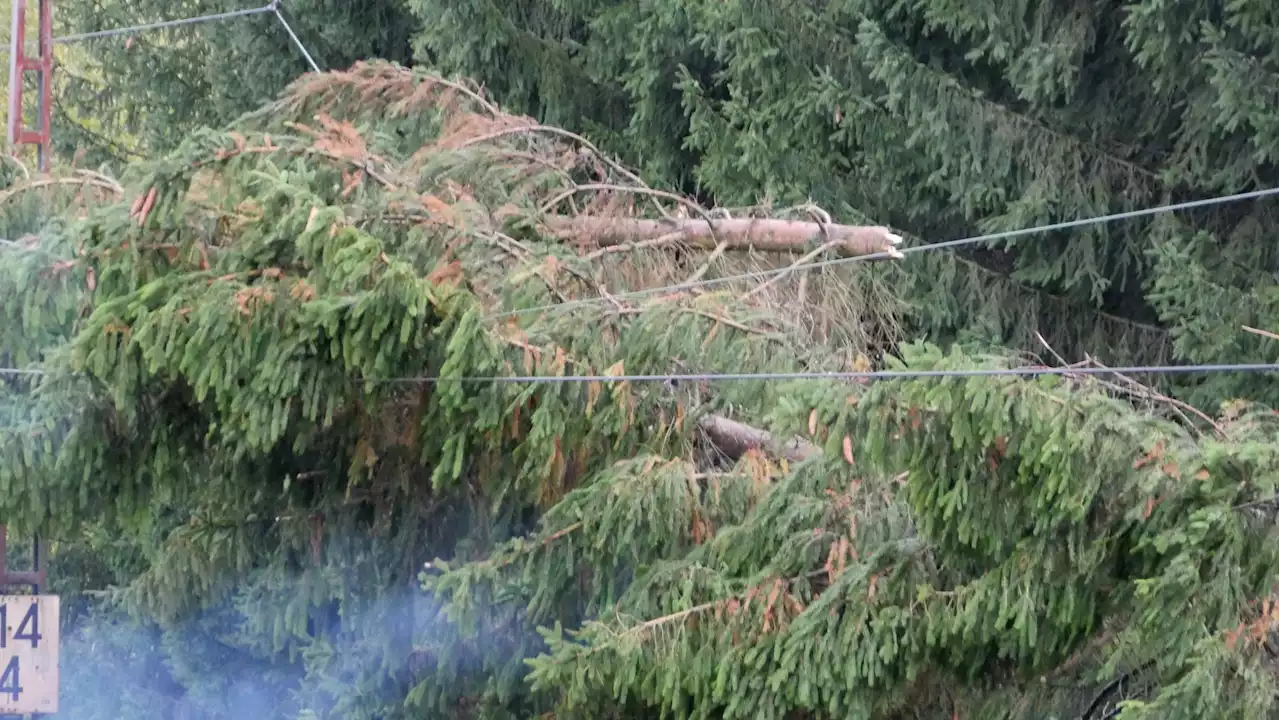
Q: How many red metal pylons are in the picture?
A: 1